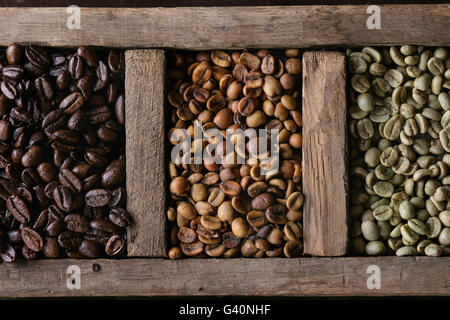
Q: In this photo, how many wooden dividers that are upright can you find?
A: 2